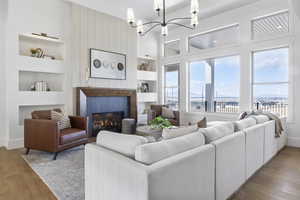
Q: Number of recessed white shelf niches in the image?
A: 6